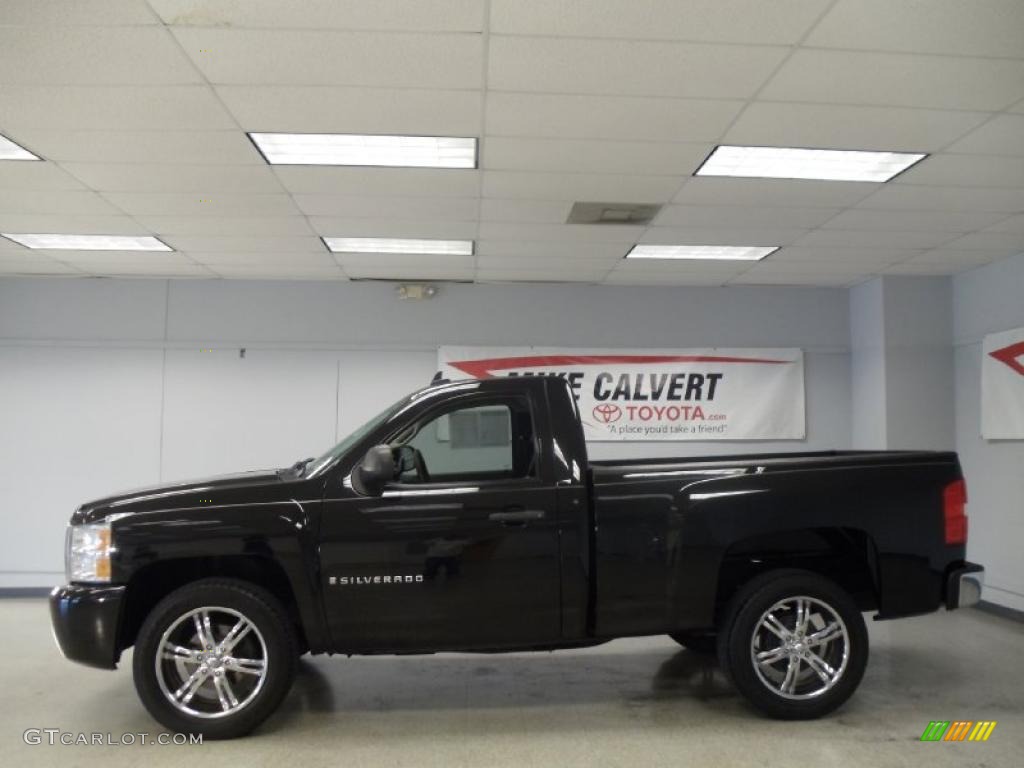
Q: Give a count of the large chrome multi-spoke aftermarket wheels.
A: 2